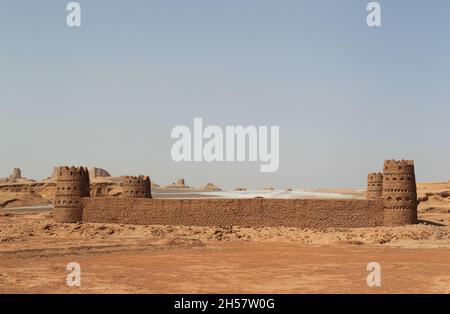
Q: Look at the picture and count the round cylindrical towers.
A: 4